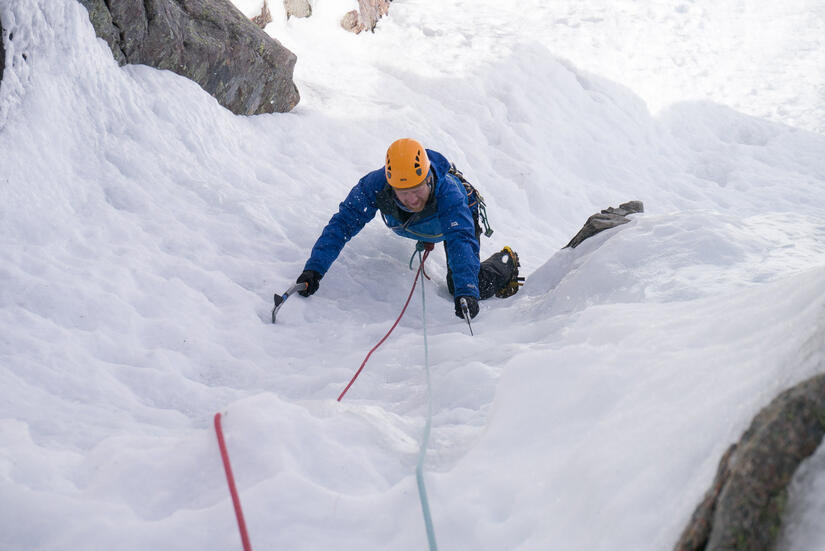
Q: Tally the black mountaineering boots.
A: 1